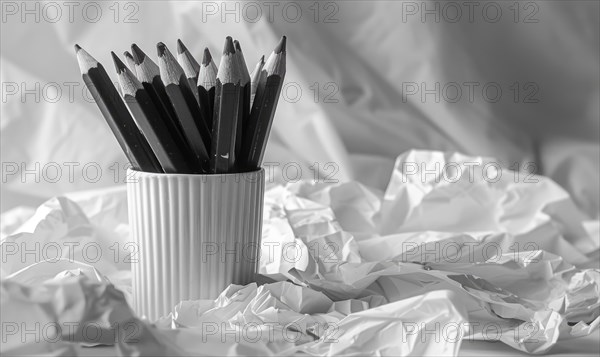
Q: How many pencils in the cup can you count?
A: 11